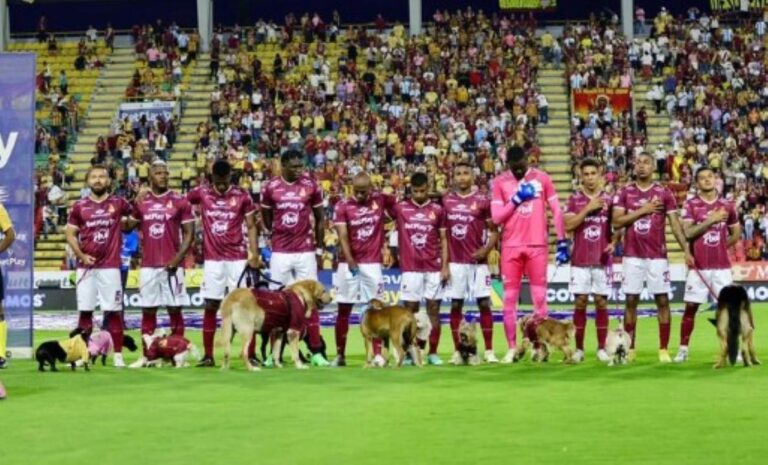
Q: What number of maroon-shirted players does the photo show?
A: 10